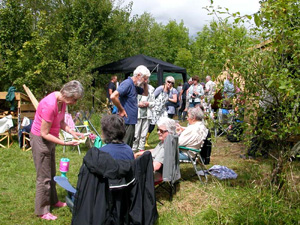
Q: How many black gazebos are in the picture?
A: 1